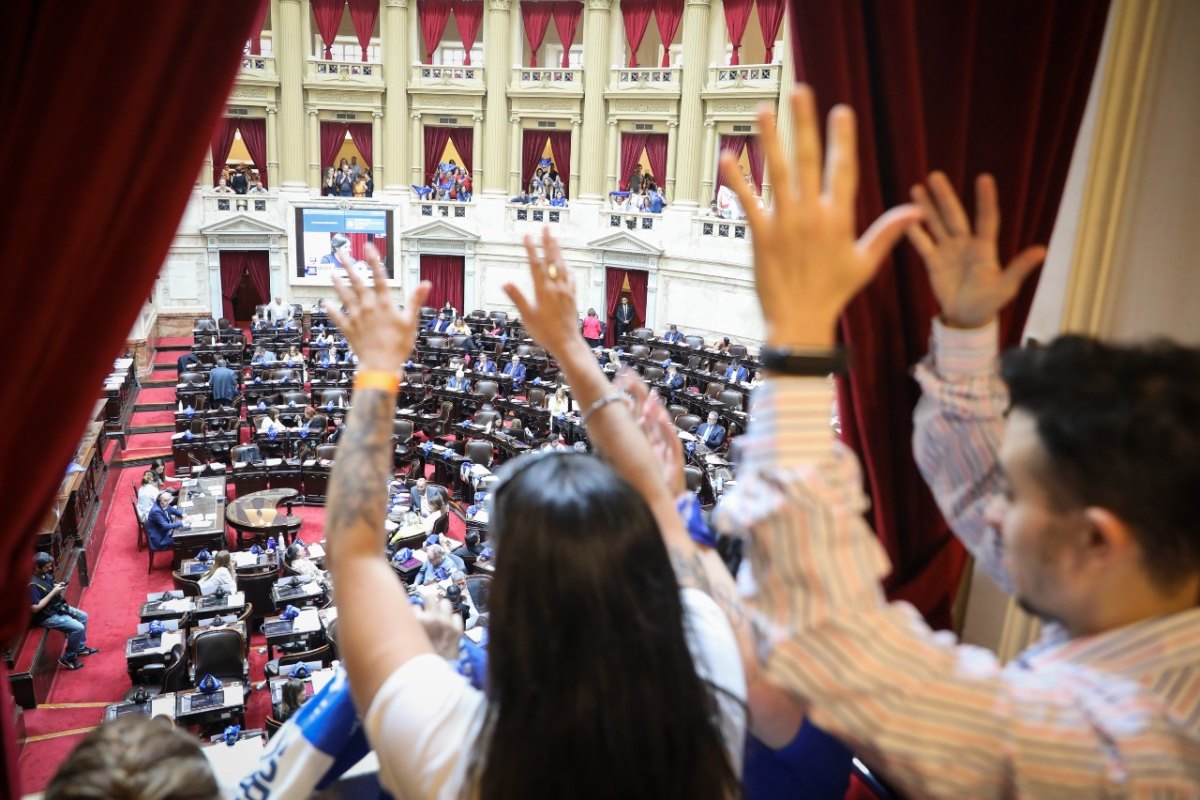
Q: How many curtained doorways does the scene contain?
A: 3